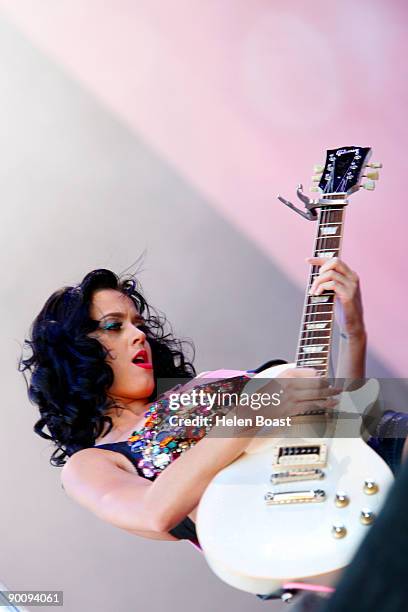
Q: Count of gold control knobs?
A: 4